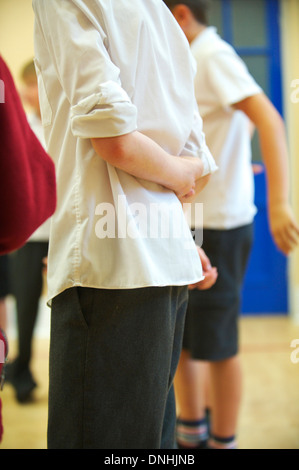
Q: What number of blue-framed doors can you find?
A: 1